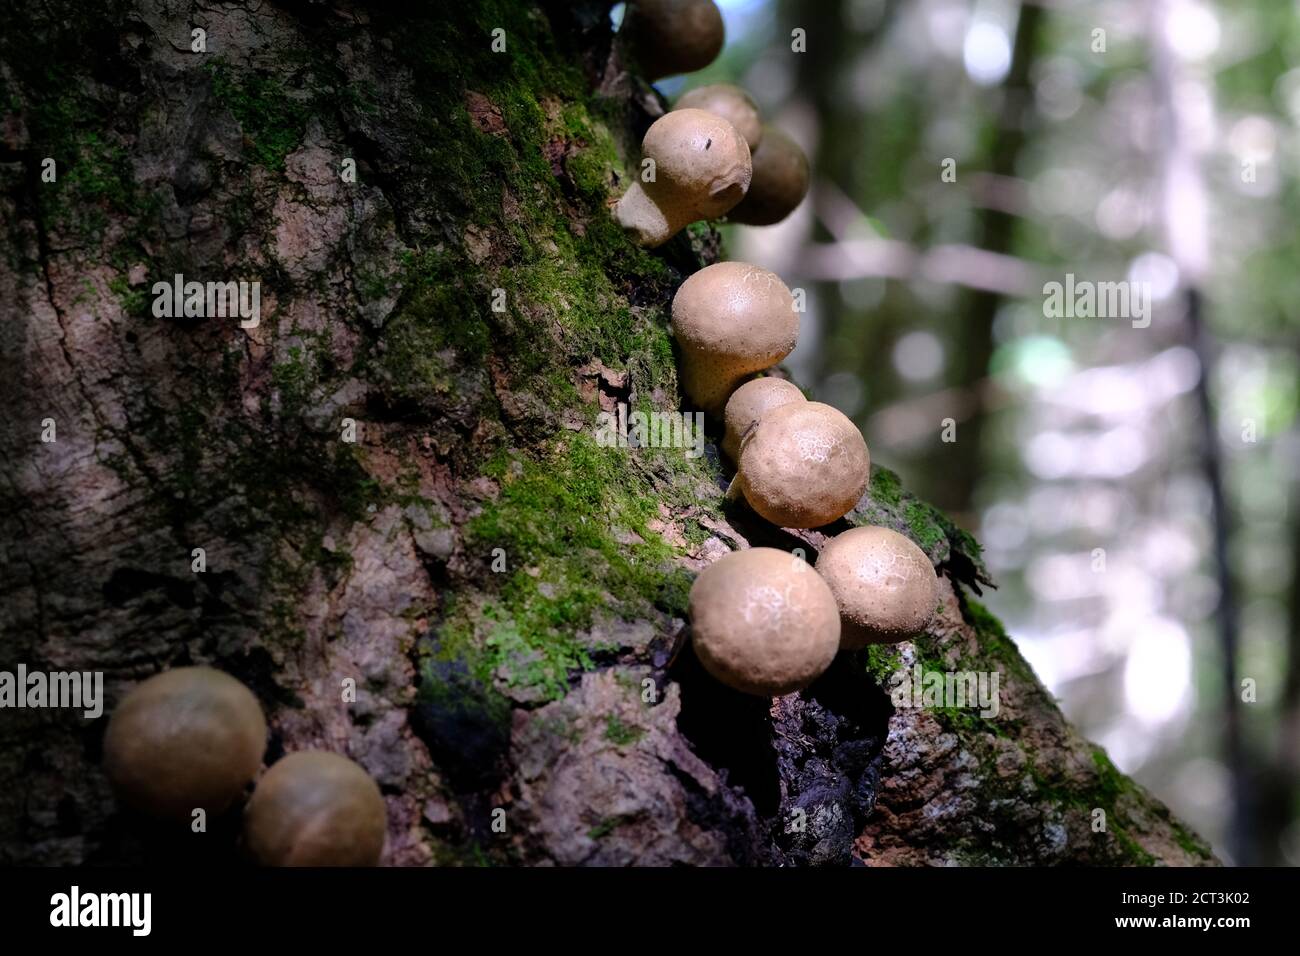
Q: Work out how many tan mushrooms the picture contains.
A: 11